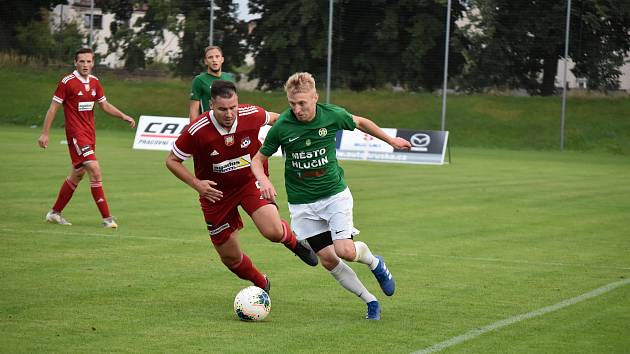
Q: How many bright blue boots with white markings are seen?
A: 2